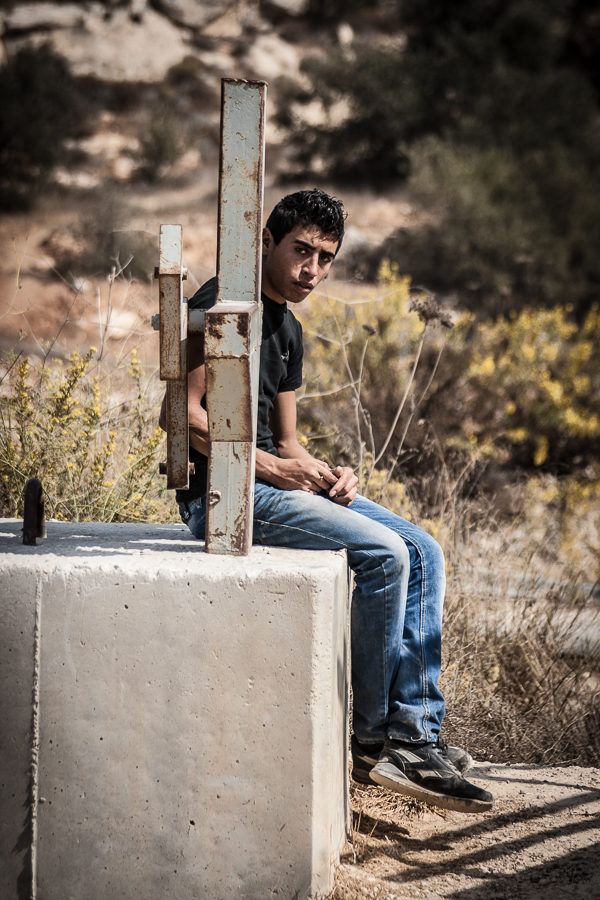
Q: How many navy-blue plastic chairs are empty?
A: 0